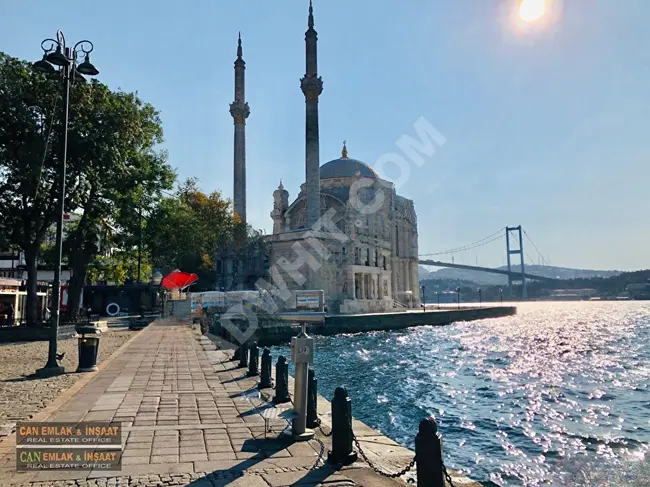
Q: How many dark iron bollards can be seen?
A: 8